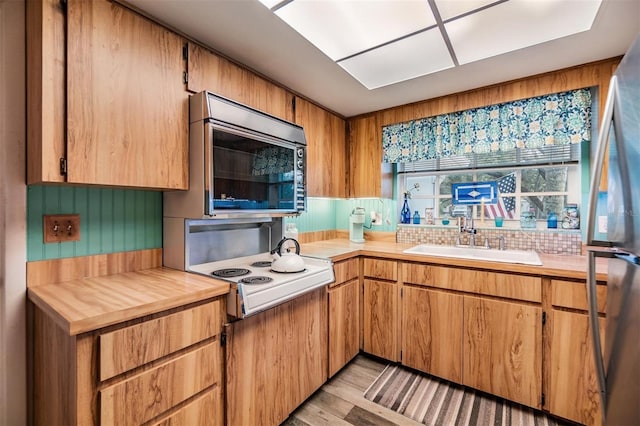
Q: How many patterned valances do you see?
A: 1